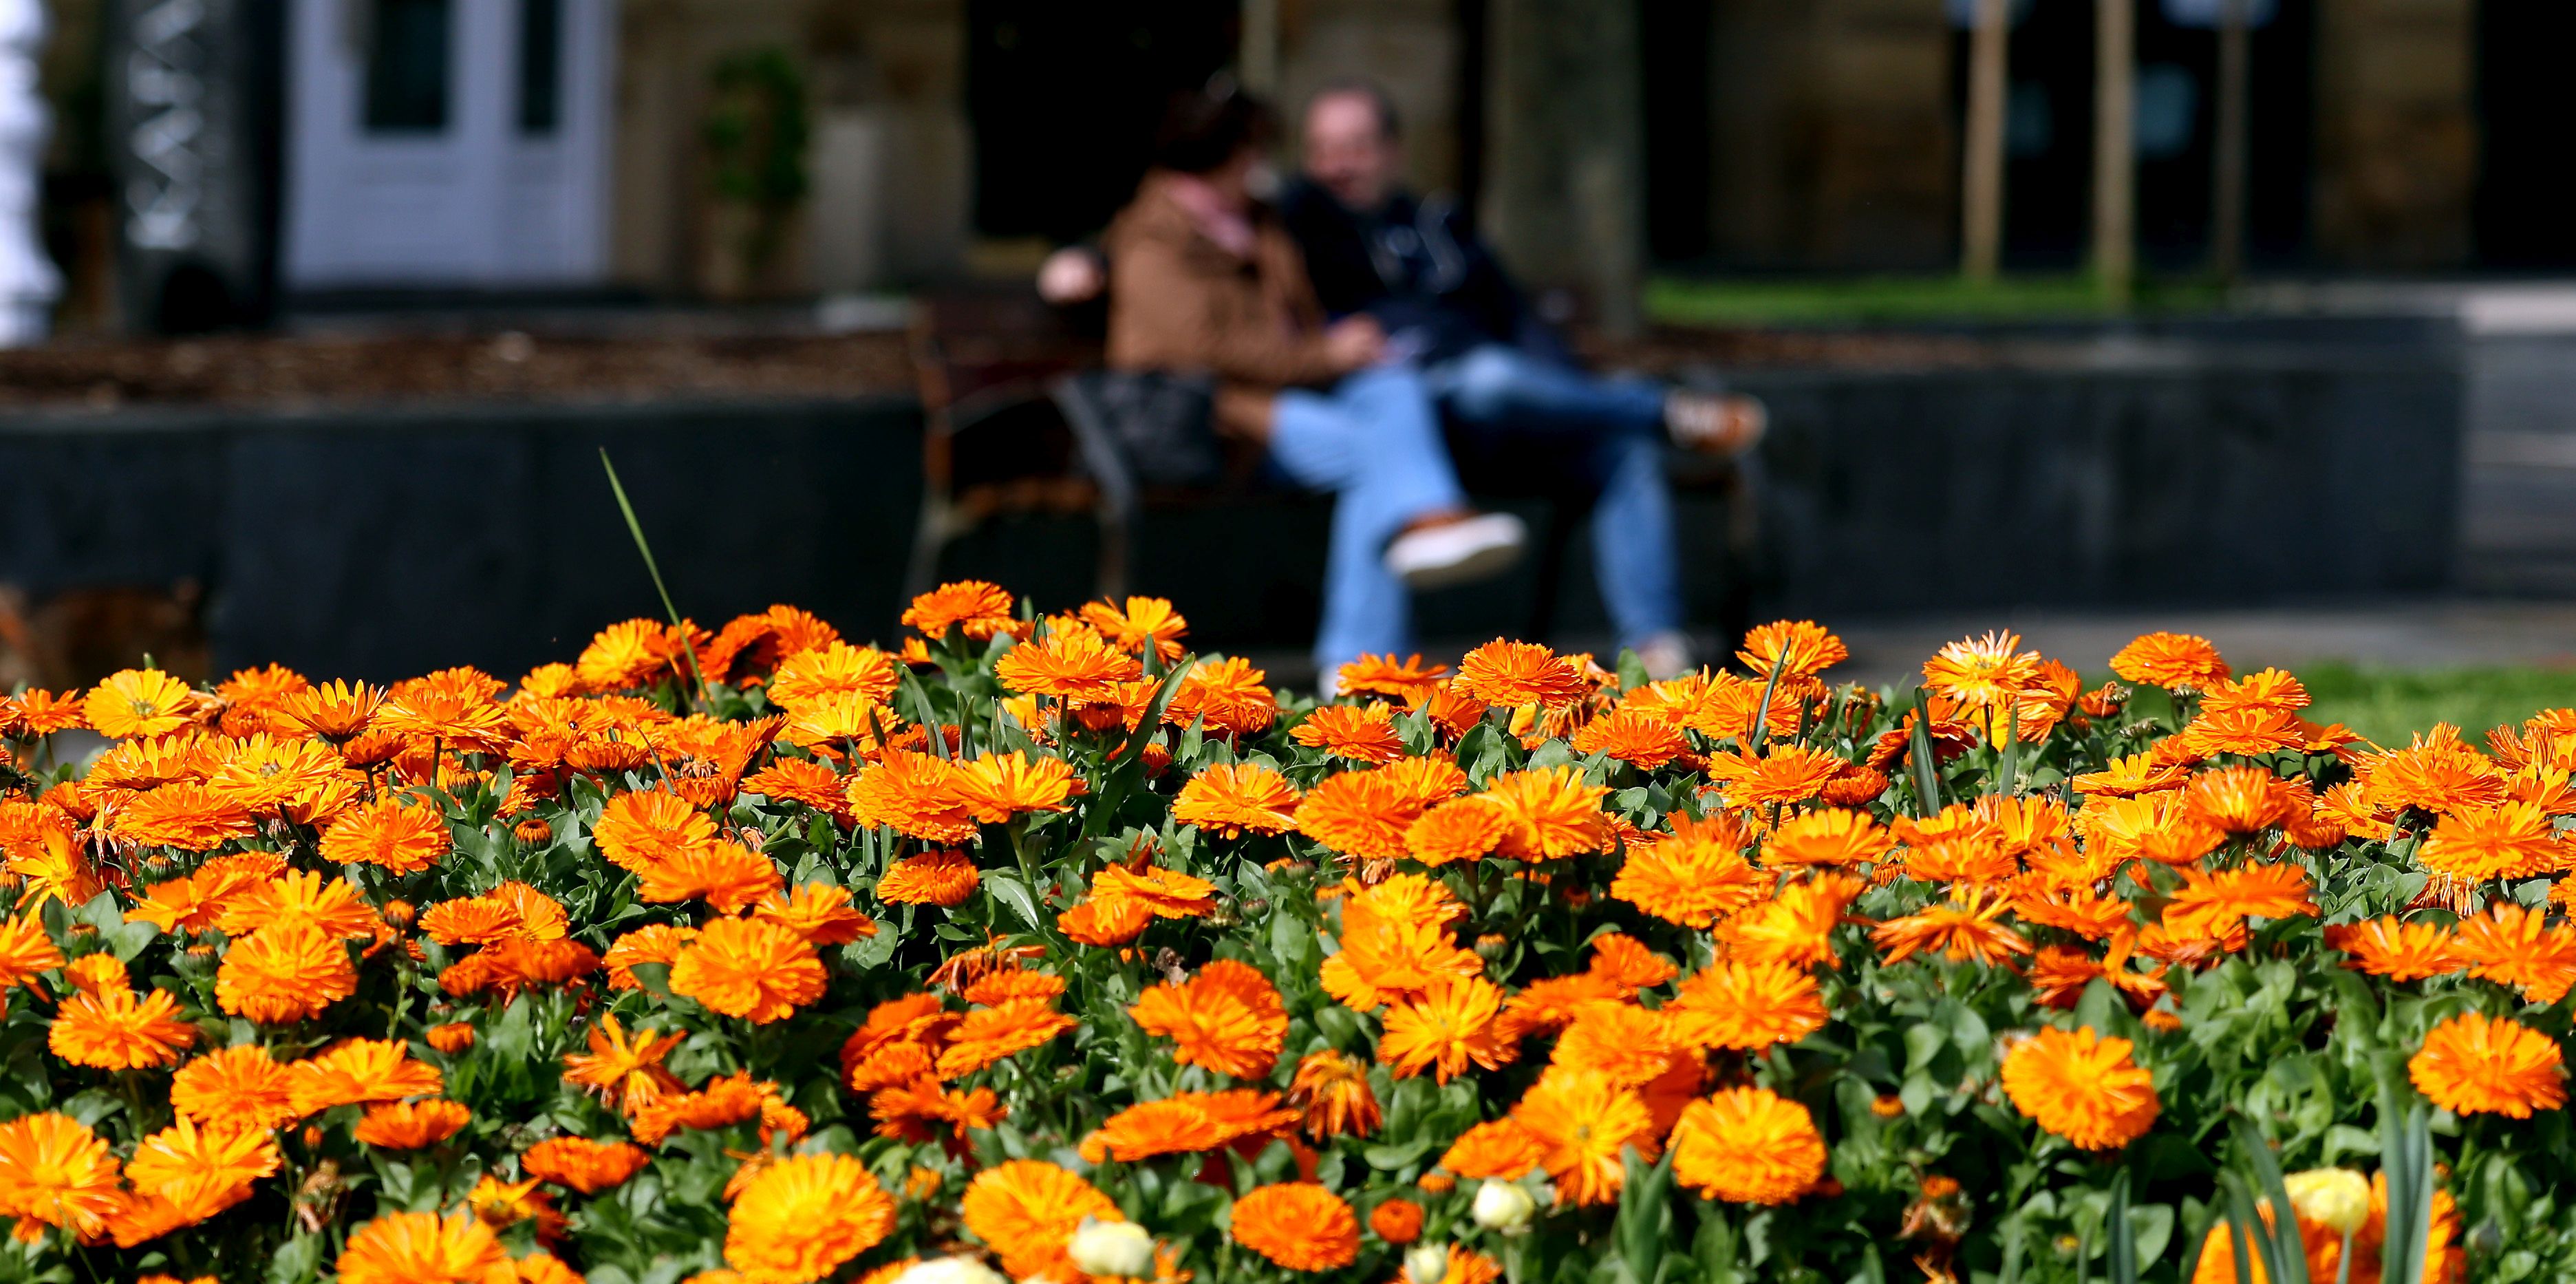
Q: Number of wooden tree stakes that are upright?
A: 3